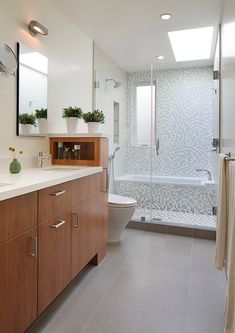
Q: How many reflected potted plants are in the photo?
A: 2